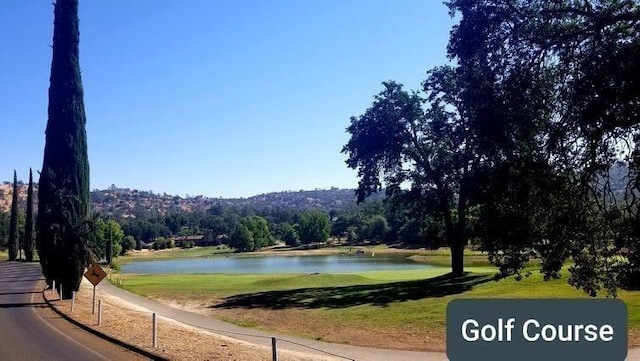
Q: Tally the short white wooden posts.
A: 6